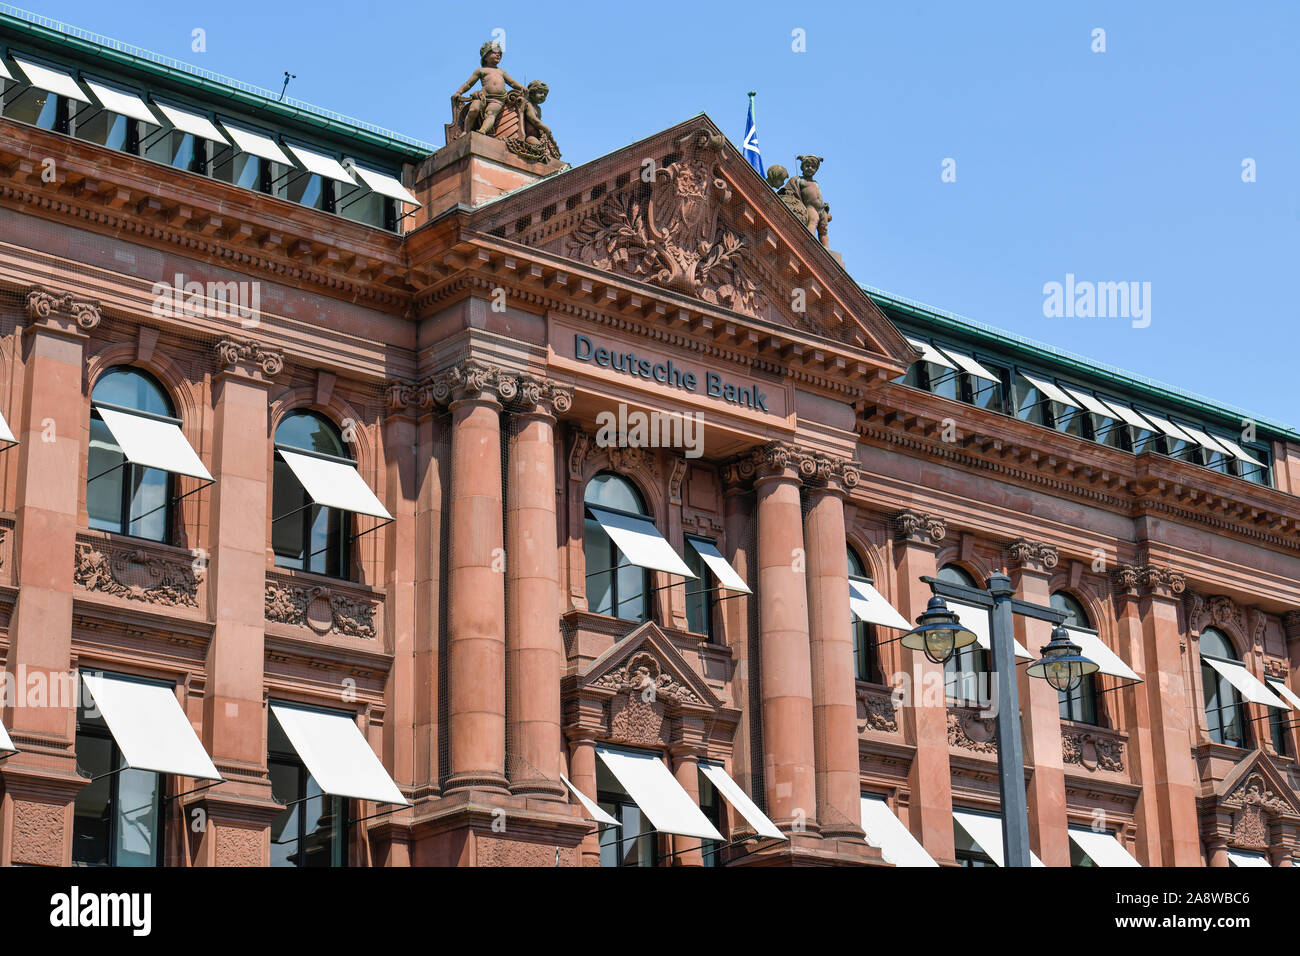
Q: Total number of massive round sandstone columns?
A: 4